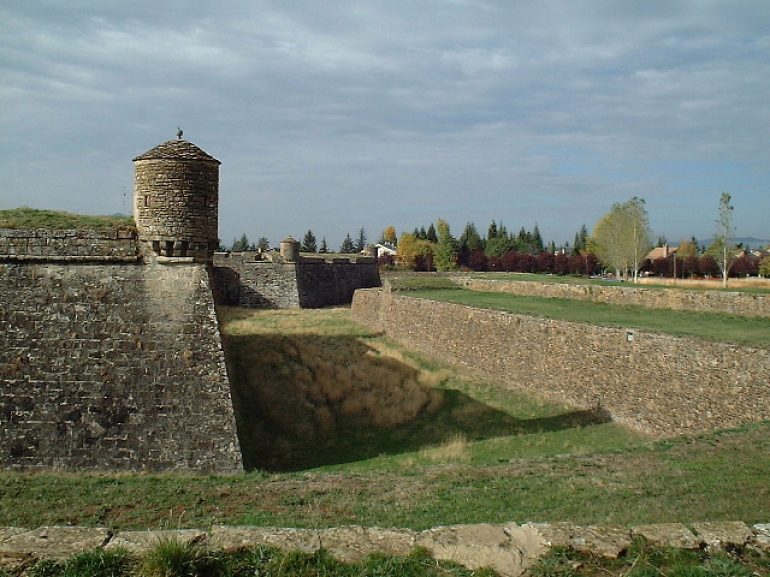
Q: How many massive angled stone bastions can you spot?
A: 2